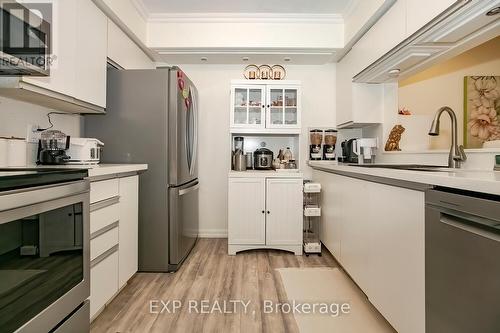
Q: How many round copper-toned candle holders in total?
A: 3